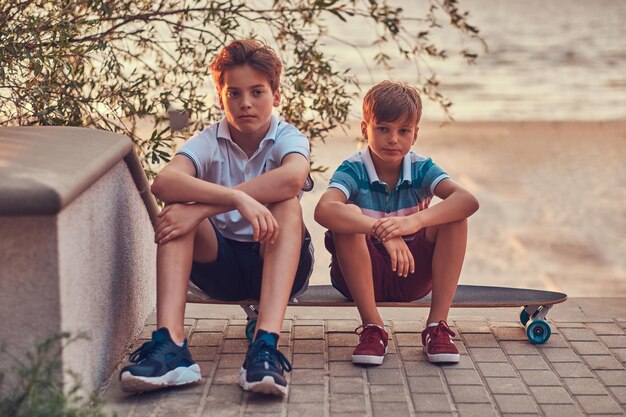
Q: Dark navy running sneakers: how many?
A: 2